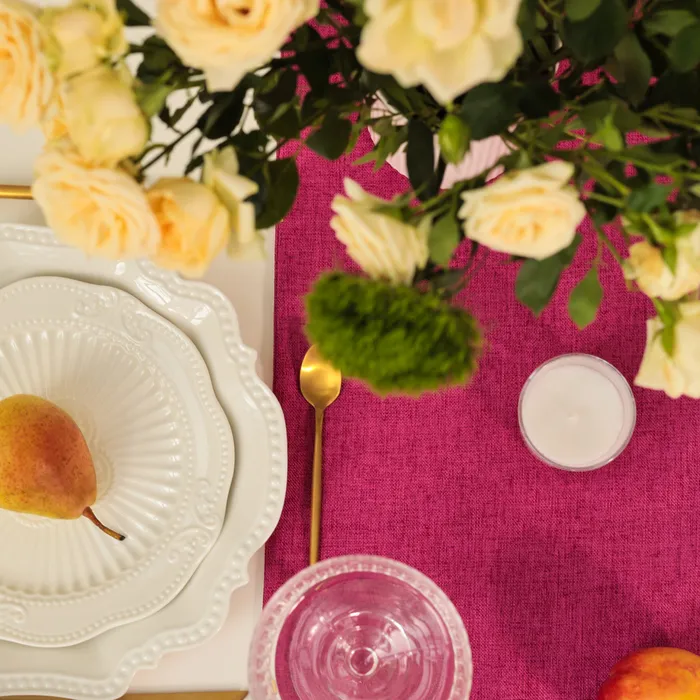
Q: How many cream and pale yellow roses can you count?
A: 12